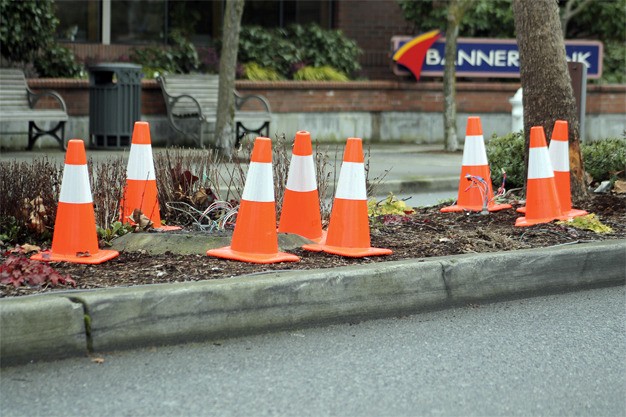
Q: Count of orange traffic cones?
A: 8